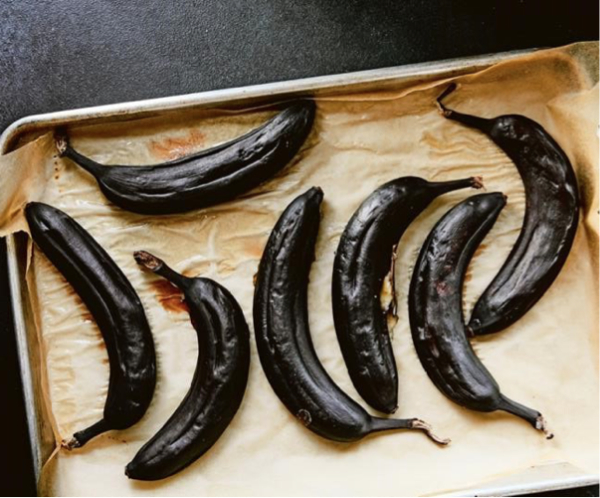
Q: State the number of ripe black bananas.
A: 7